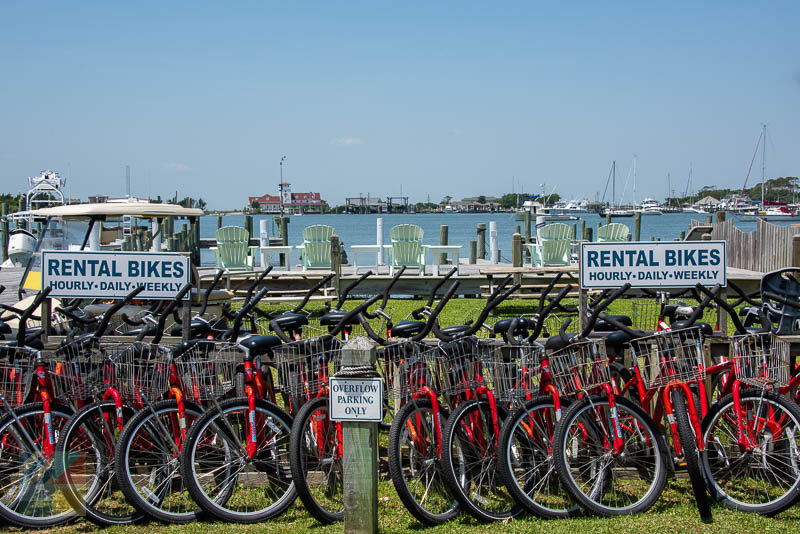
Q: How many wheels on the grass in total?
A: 11